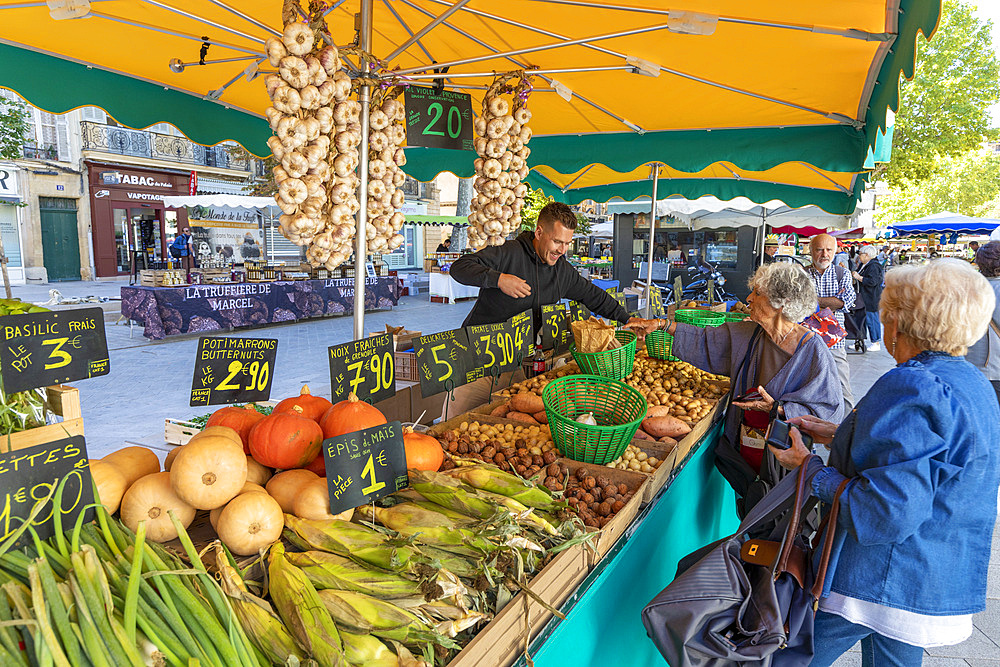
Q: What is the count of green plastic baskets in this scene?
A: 5